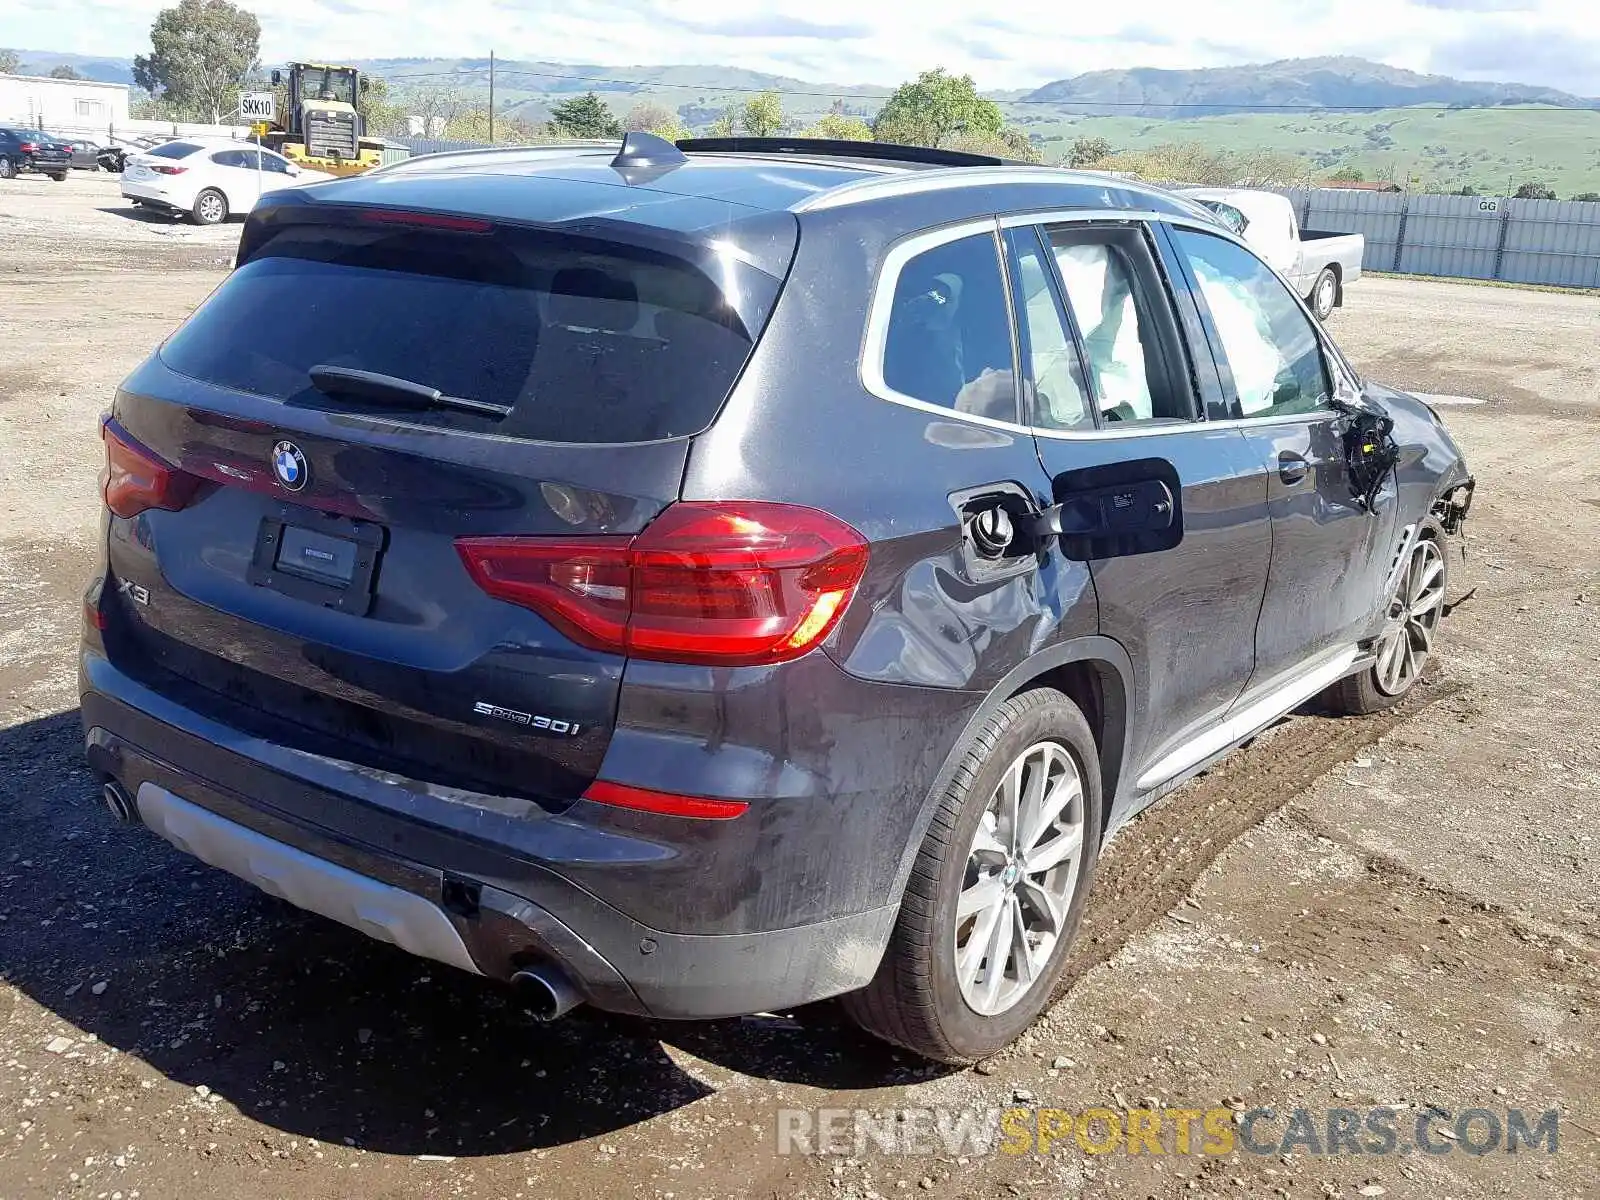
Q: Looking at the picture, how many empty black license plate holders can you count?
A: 1